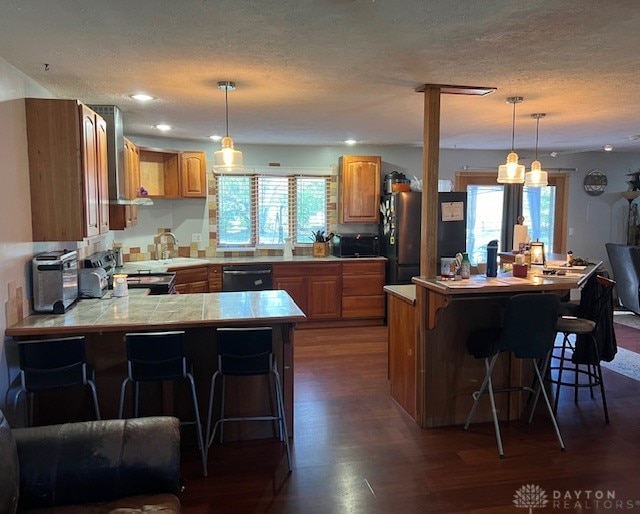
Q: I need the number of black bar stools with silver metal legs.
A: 4